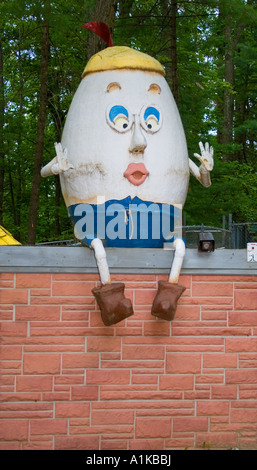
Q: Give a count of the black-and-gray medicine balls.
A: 0